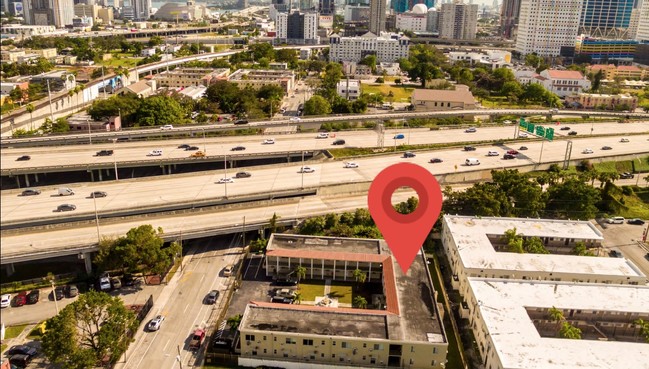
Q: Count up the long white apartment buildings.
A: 2